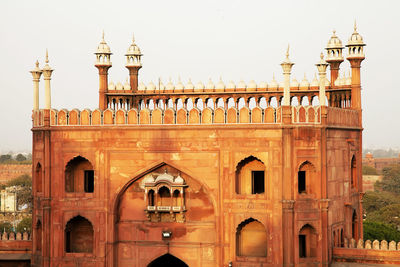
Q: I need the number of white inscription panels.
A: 0